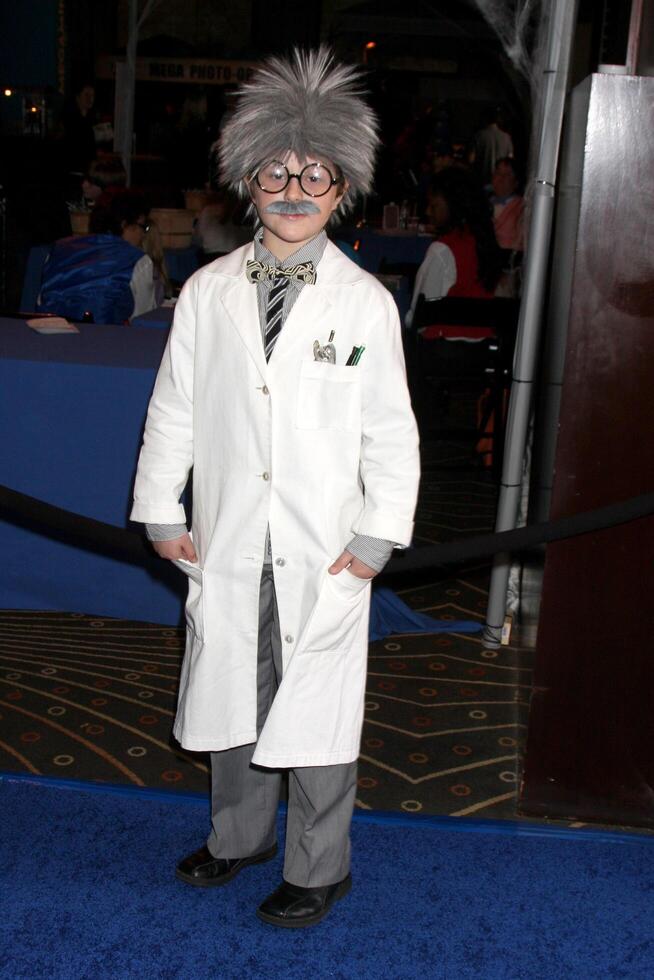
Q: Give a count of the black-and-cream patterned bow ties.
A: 1